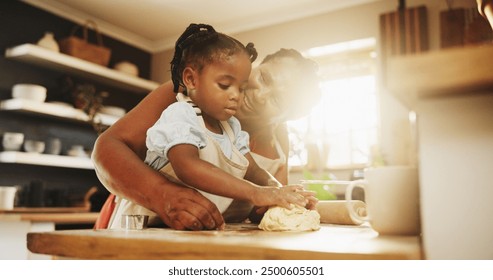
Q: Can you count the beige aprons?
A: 2